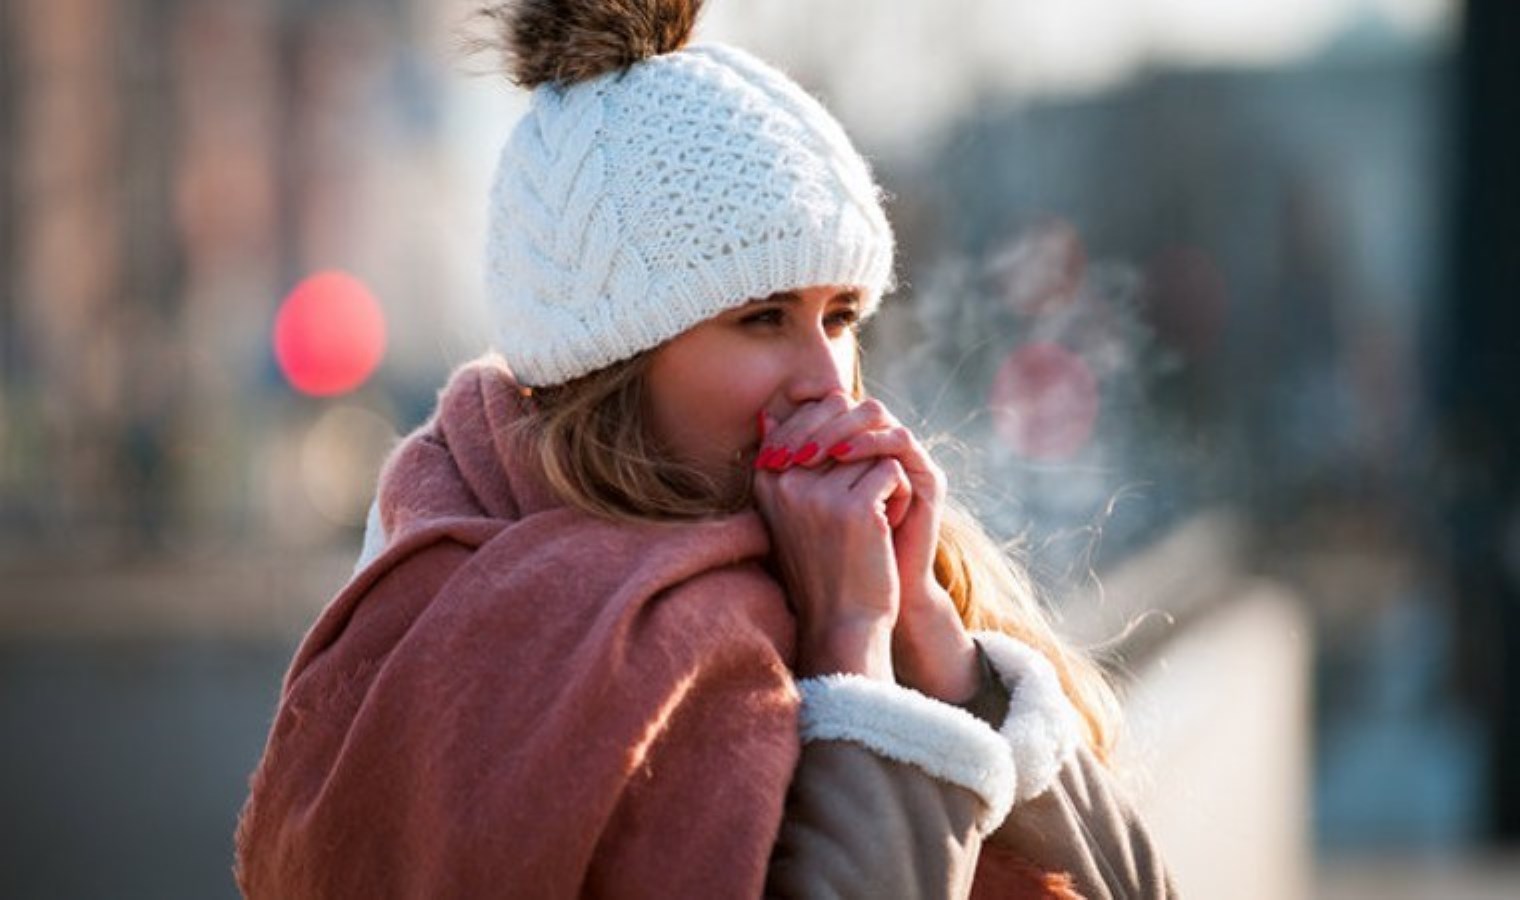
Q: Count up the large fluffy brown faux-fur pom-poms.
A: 1